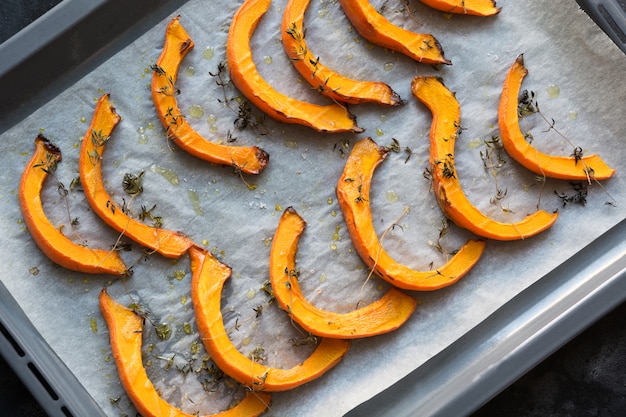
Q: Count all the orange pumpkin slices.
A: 13